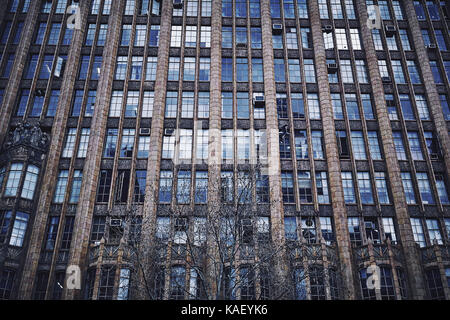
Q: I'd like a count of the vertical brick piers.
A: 9